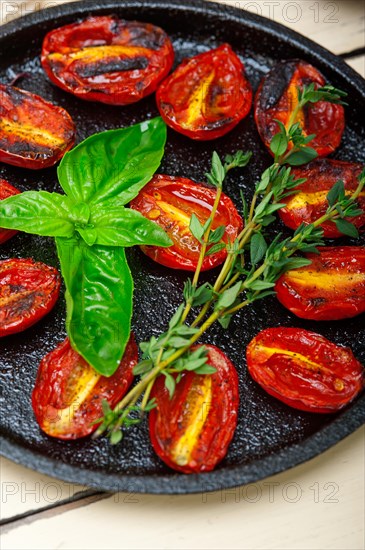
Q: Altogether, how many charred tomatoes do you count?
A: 12